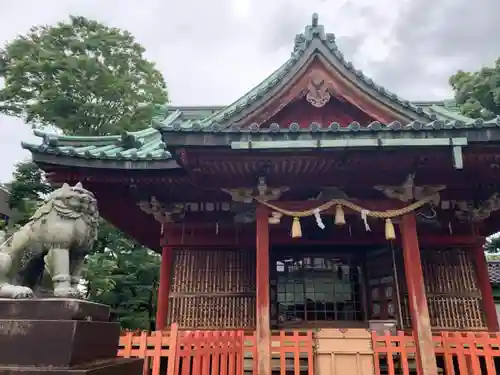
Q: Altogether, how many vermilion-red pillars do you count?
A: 4